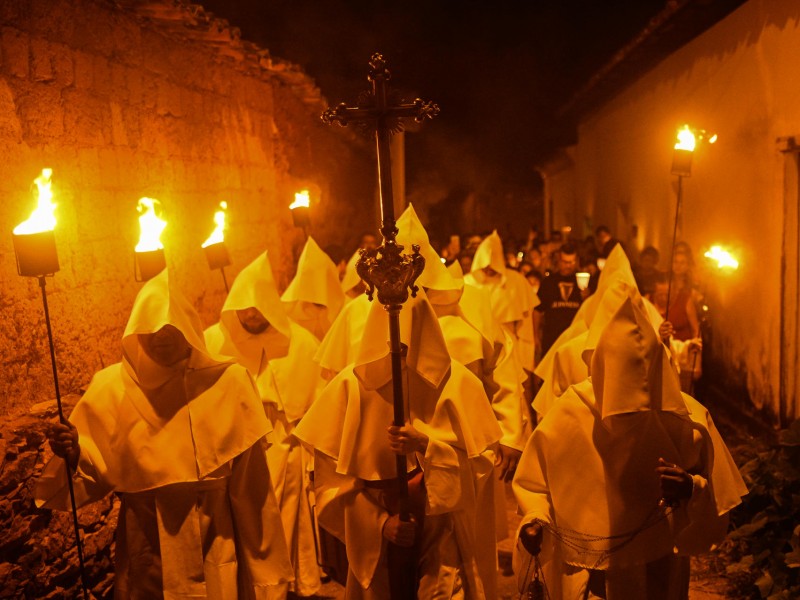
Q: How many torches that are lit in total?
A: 6